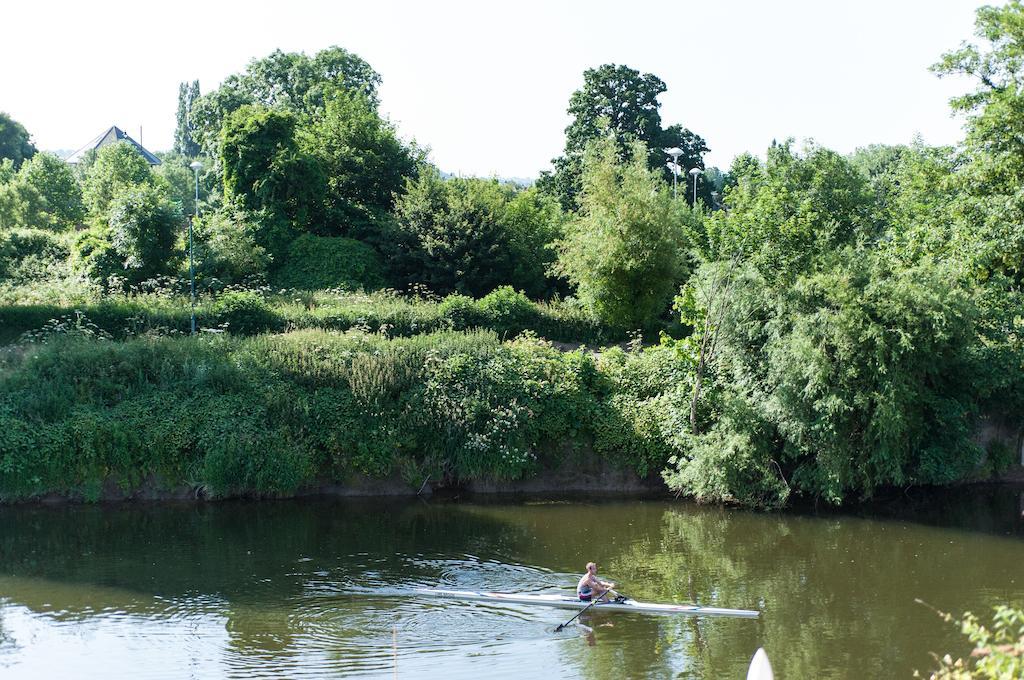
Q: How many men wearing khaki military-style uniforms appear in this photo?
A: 0